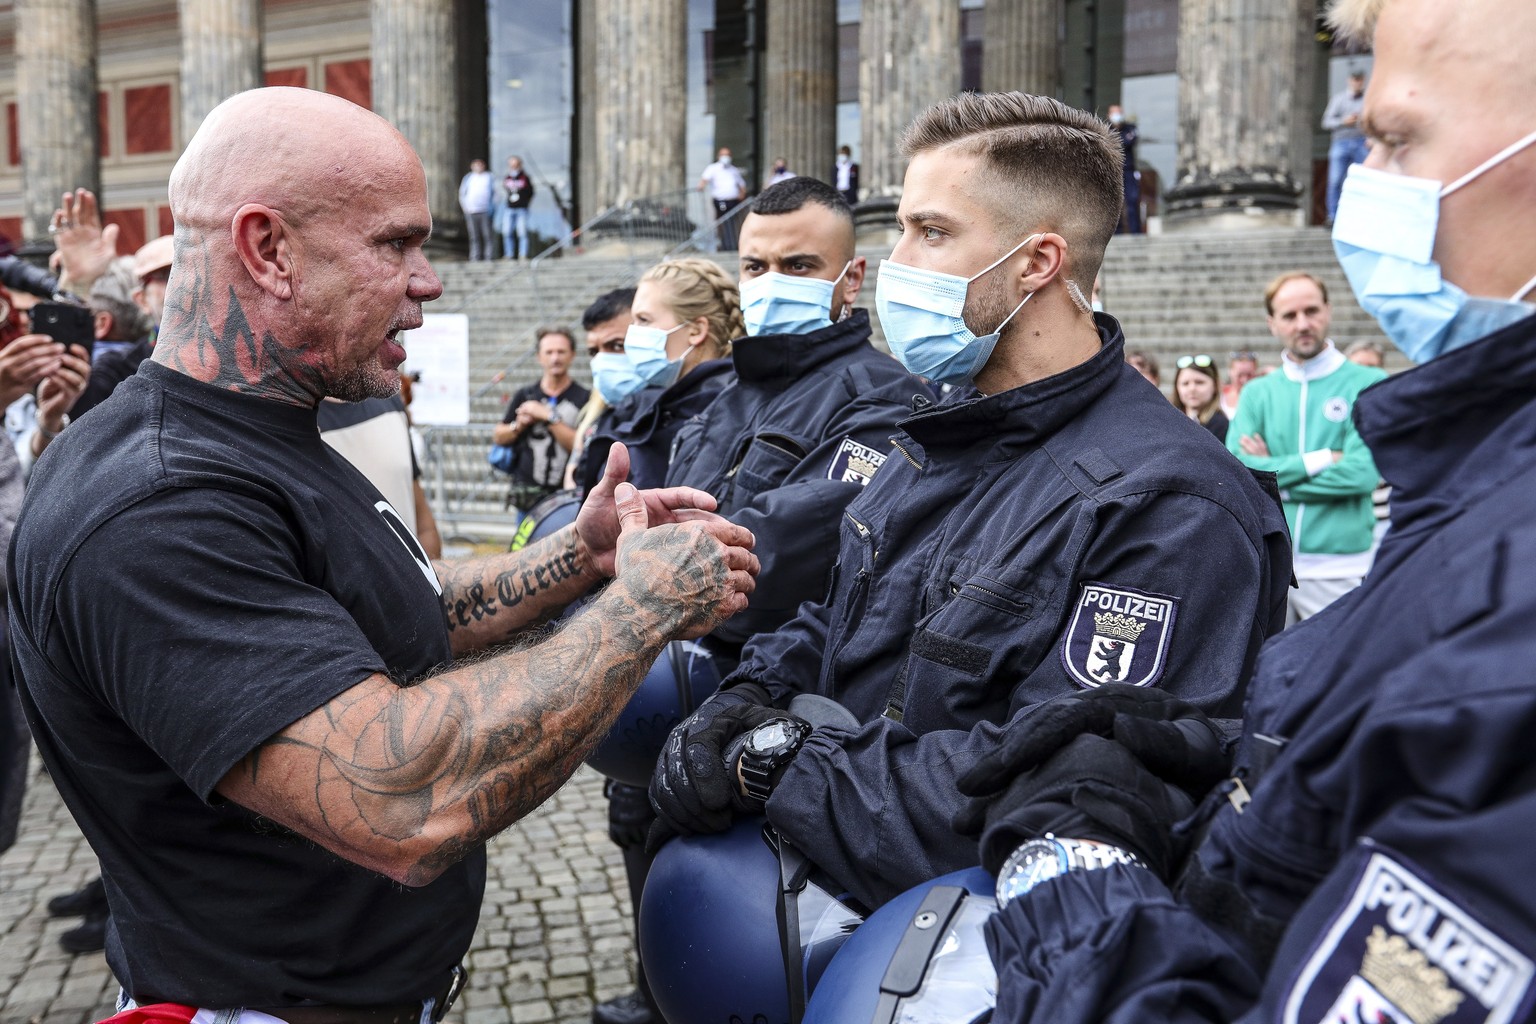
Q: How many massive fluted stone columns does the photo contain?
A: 8